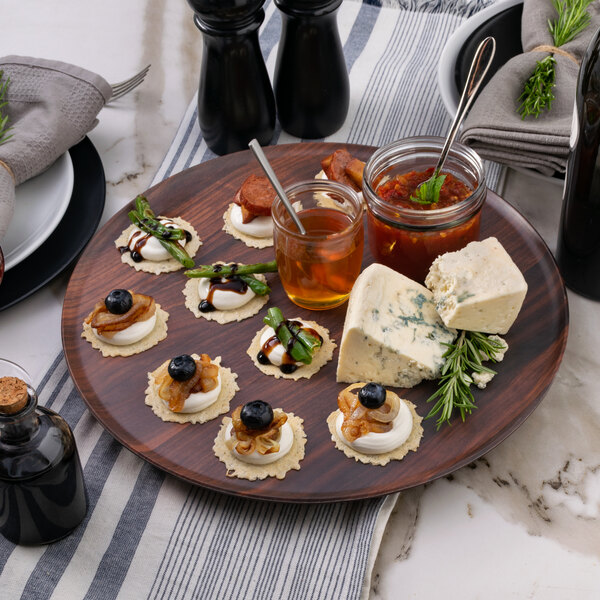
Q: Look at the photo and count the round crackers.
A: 9